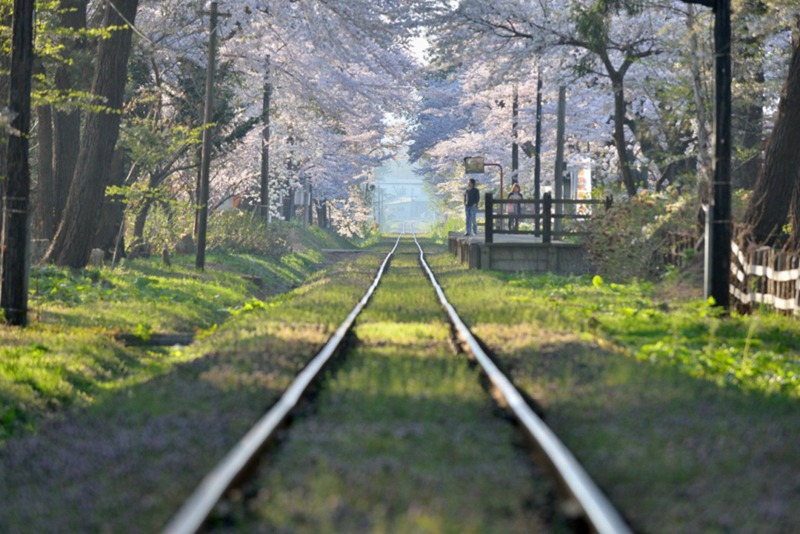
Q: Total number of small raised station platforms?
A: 1